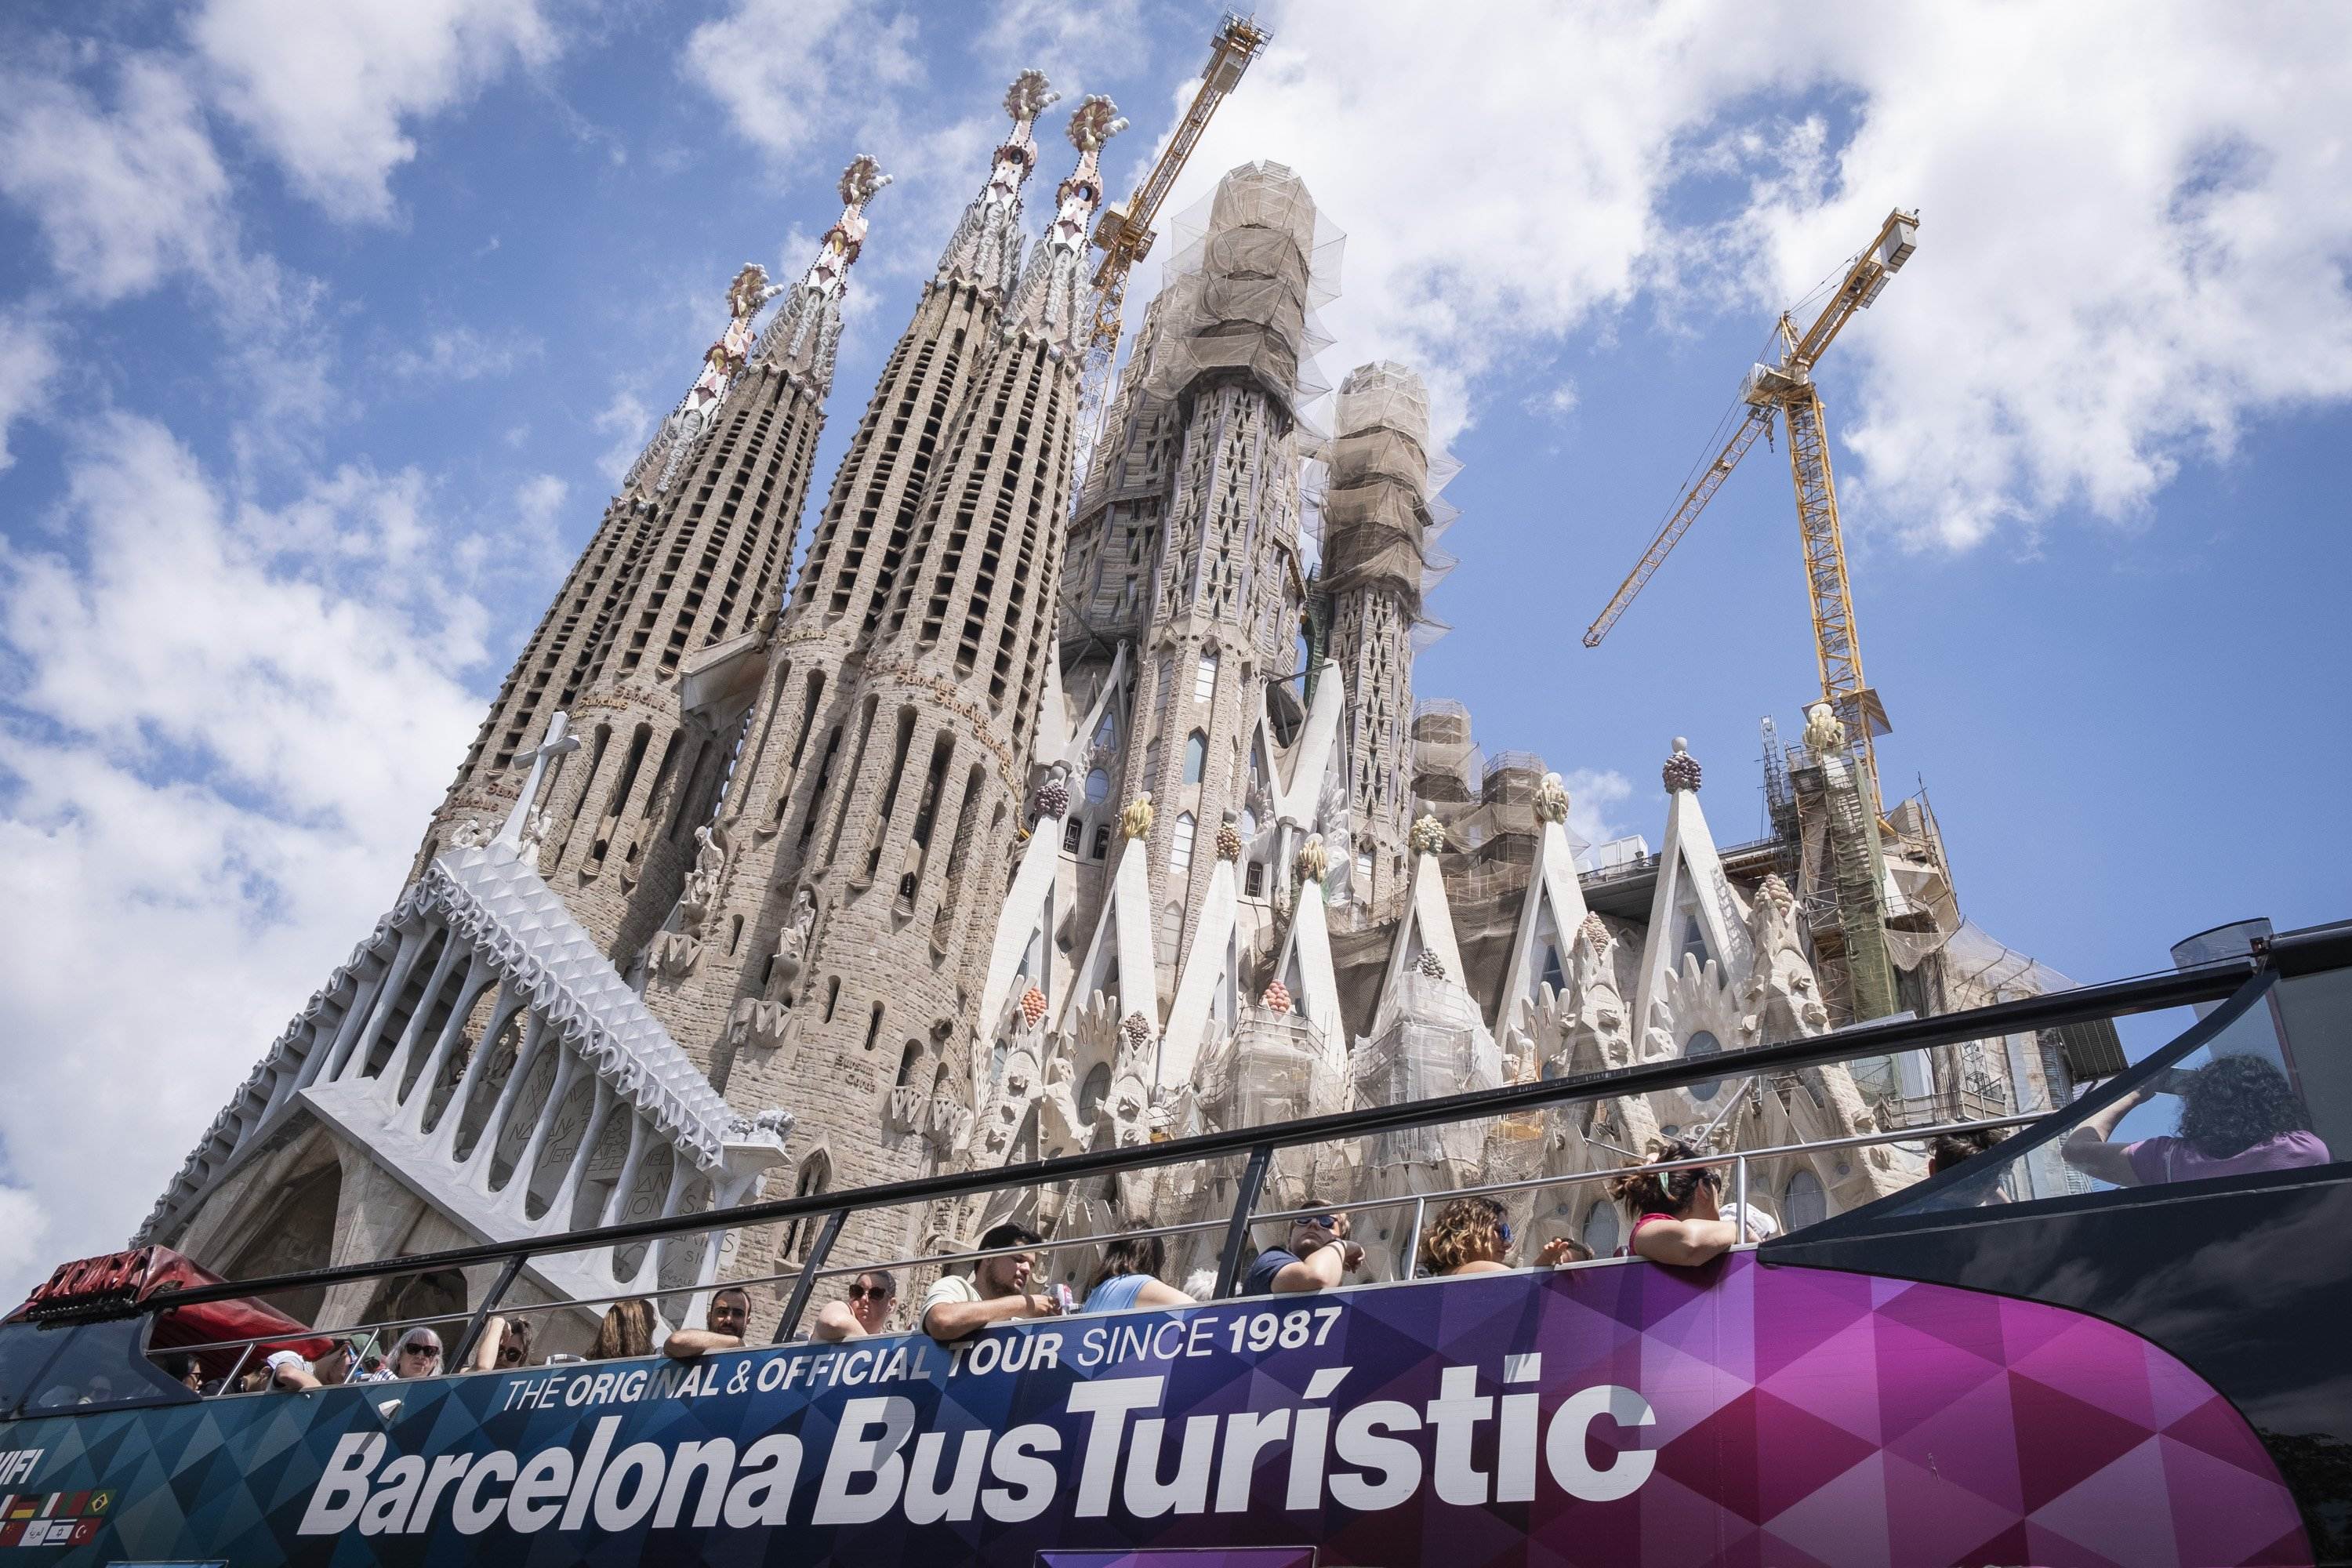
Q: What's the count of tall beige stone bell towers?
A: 4